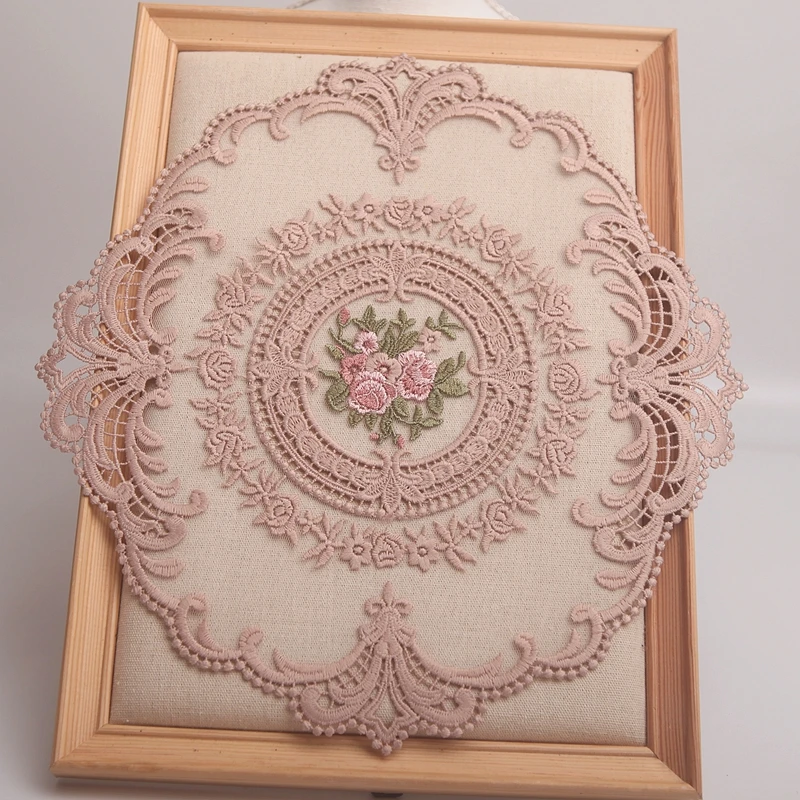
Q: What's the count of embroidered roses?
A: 14